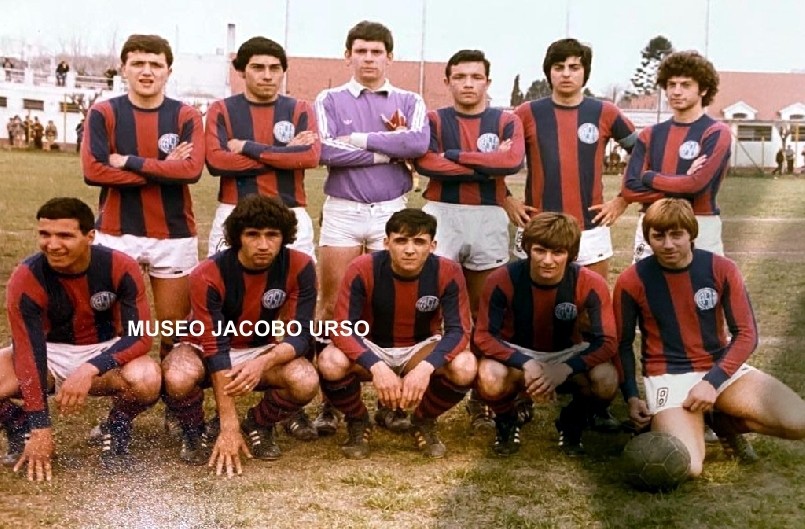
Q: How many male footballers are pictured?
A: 11